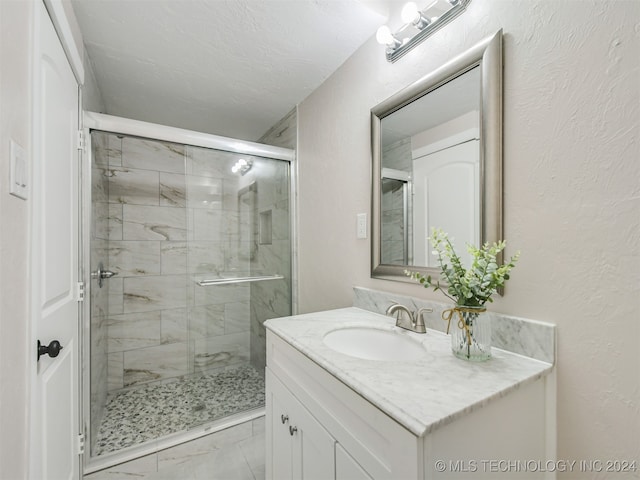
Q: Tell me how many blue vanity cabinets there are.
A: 0